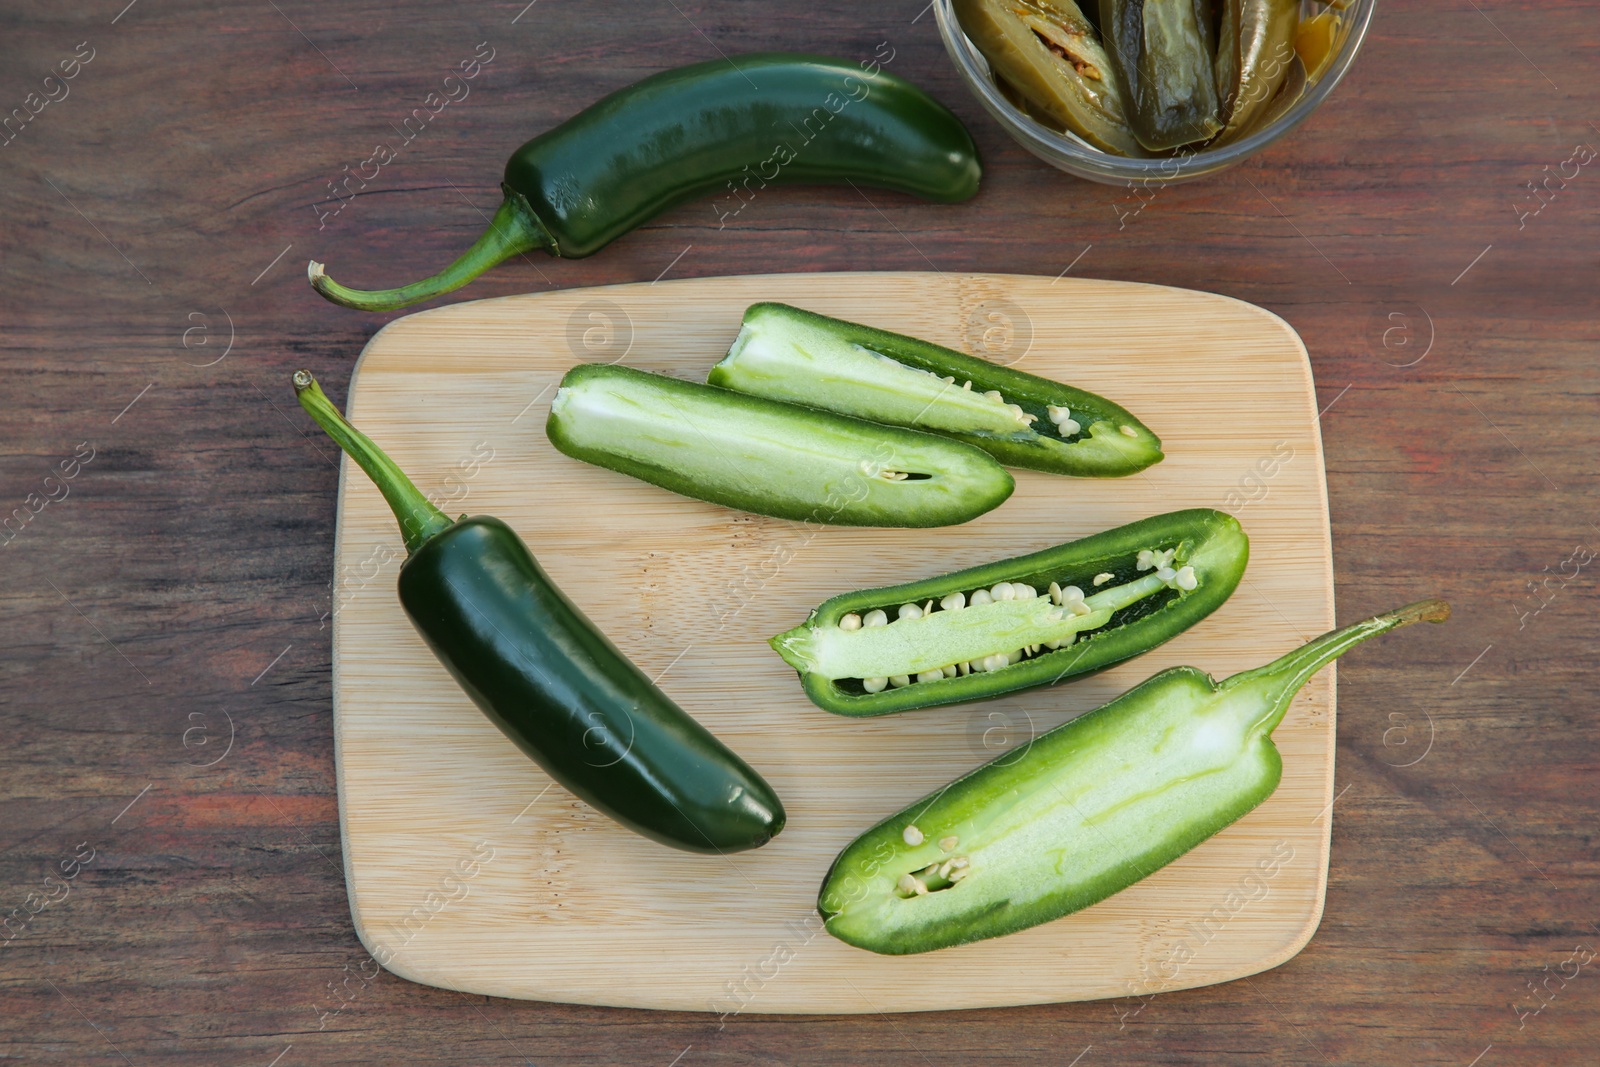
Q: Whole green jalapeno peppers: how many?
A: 2